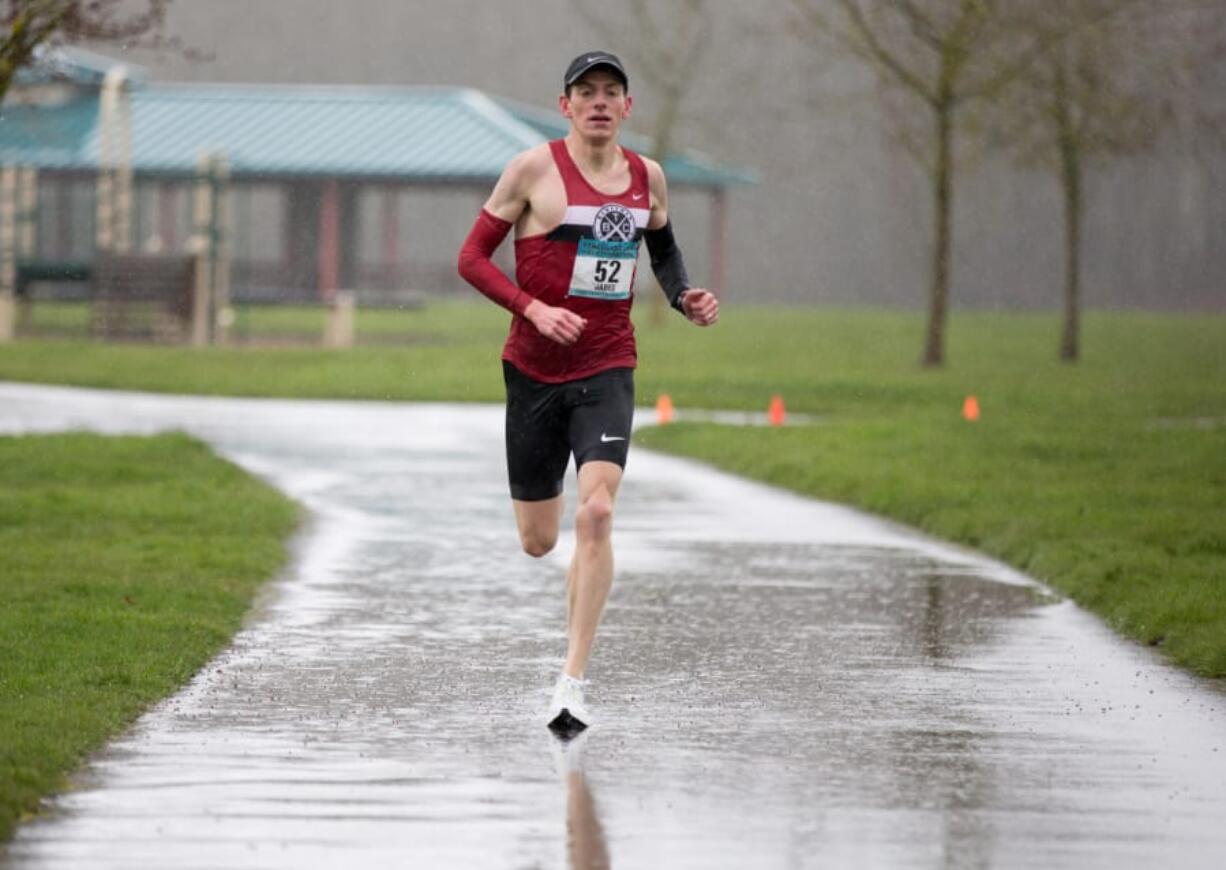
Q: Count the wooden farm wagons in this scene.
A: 0